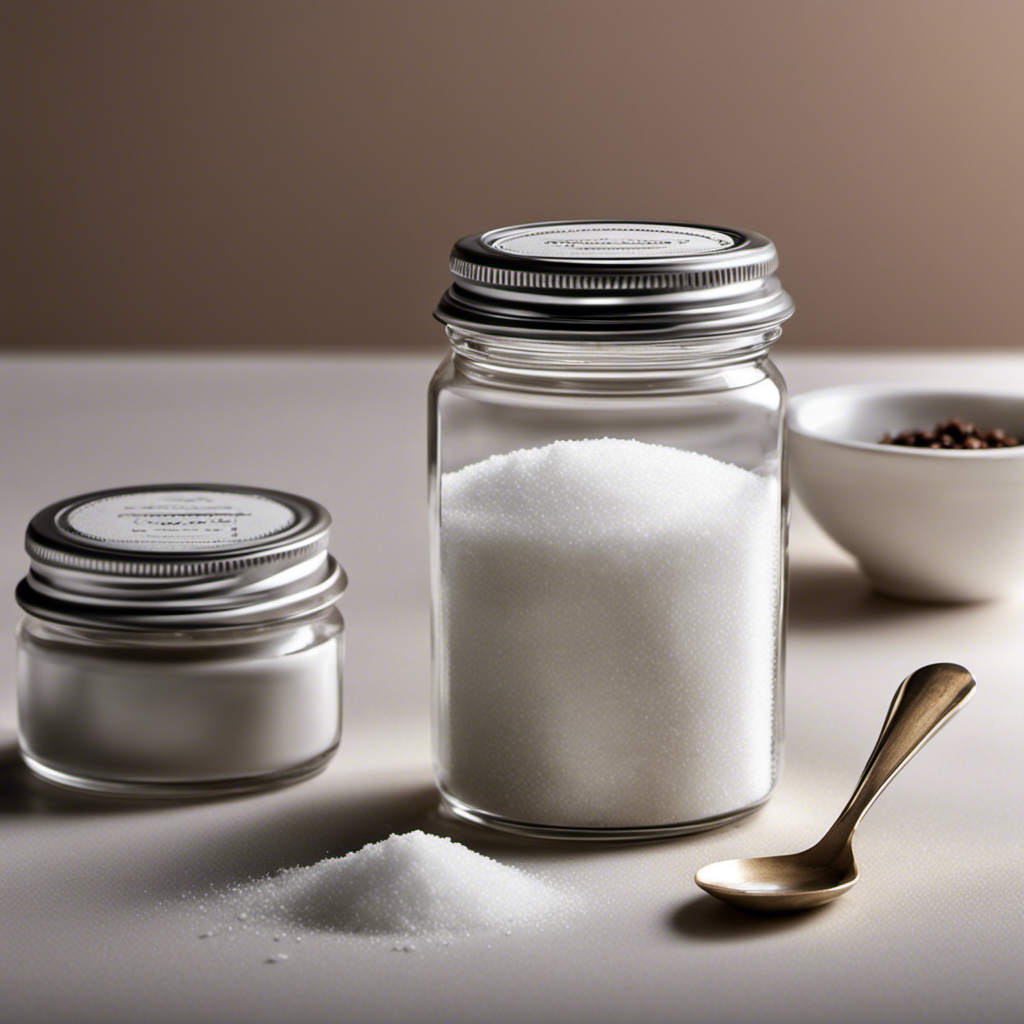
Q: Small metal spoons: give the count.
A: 1